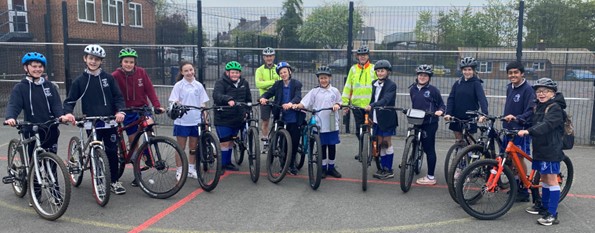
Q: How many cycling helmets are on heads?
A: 12